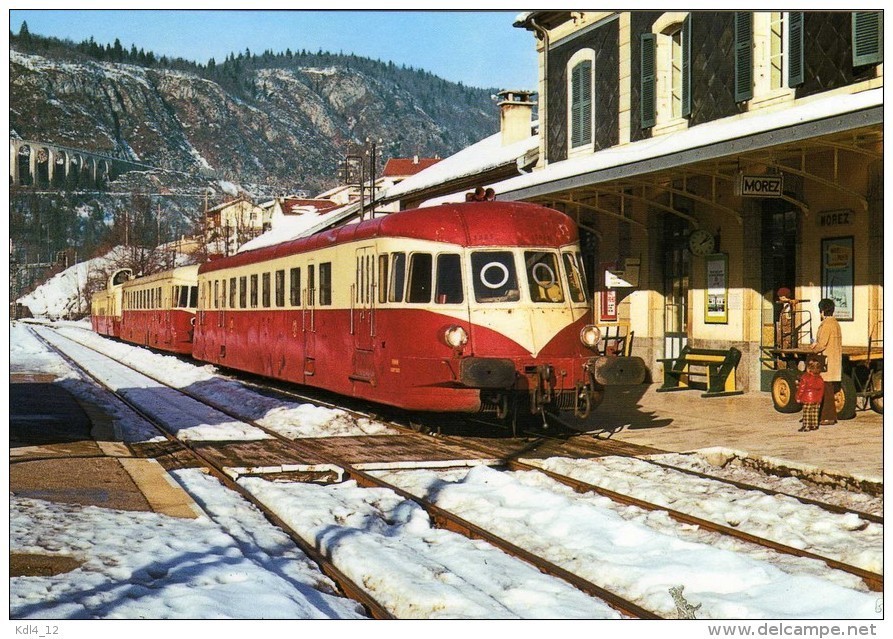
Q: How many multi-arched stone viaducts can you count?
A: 1